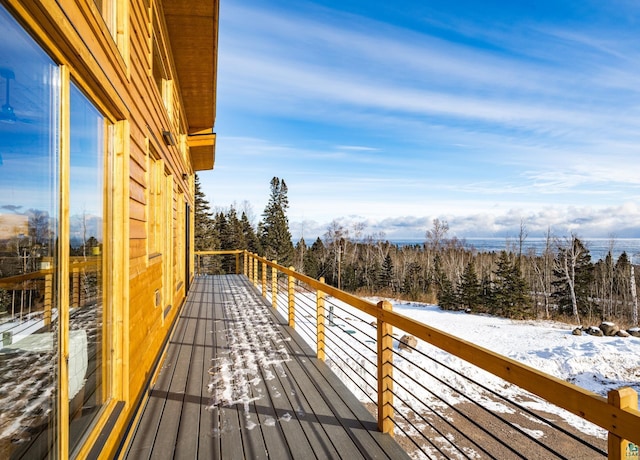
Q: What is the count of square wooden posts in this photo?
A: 11